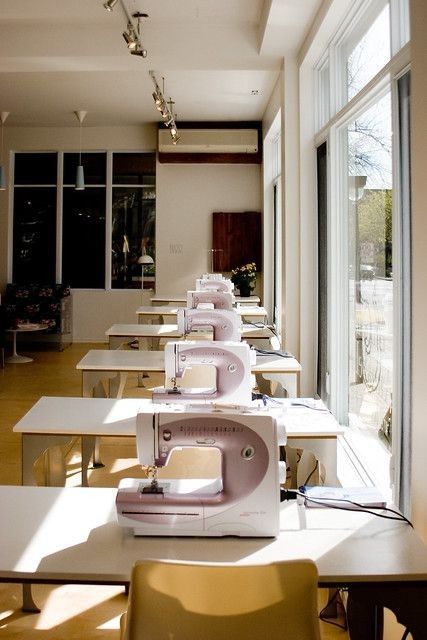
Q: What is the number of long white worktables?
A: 6